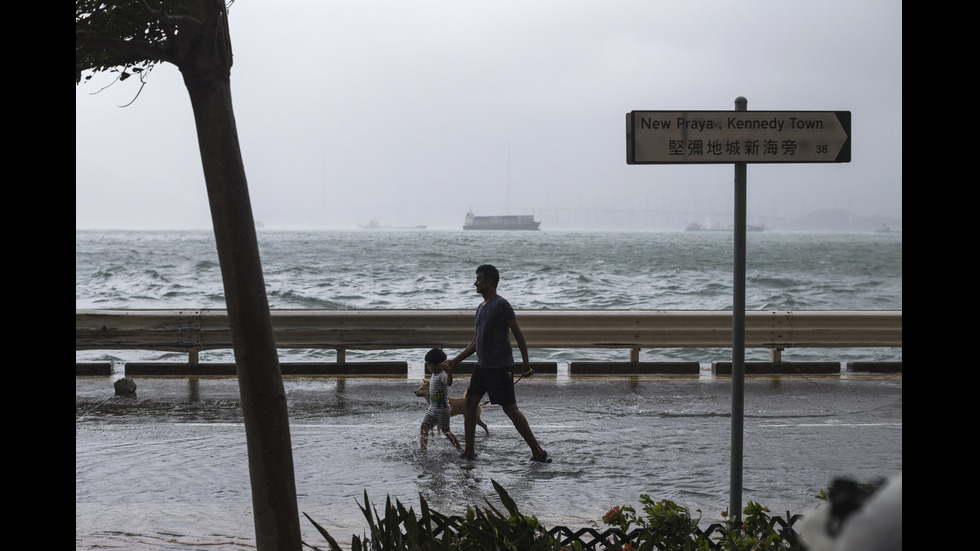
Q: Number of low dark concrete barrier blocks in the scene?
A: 7